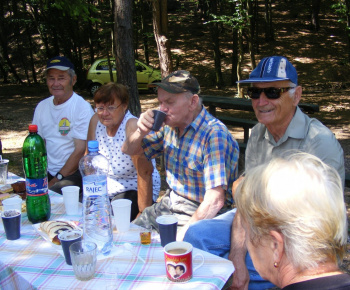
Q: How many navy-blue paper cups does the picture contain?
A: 4